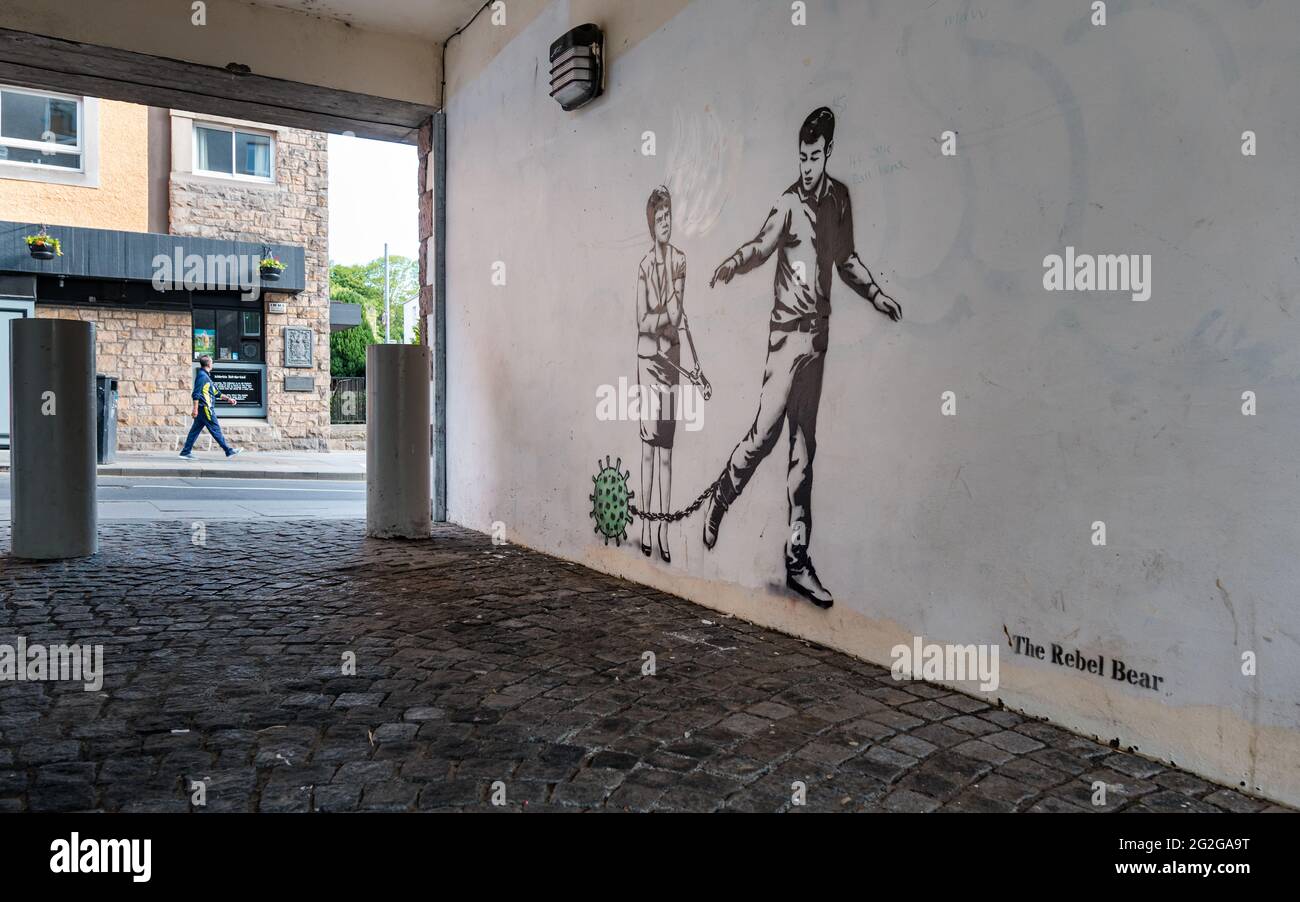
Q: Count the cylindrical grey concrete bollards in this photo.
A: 2